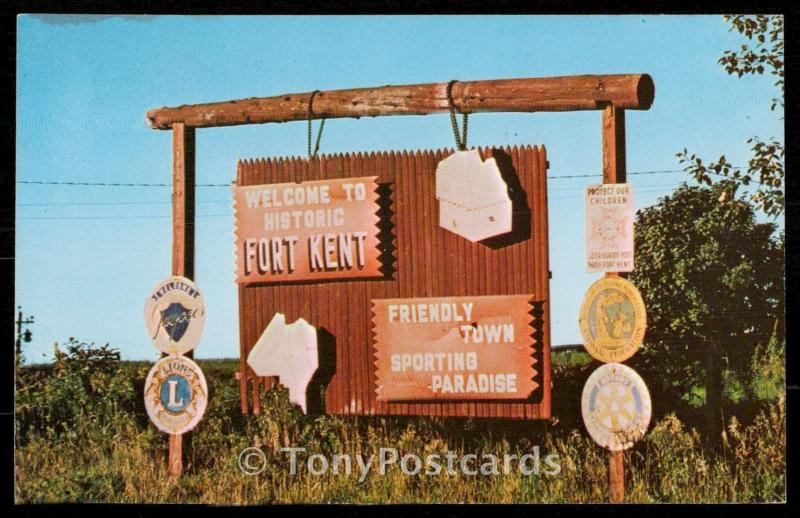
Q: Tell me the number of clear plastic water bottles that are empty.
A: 0